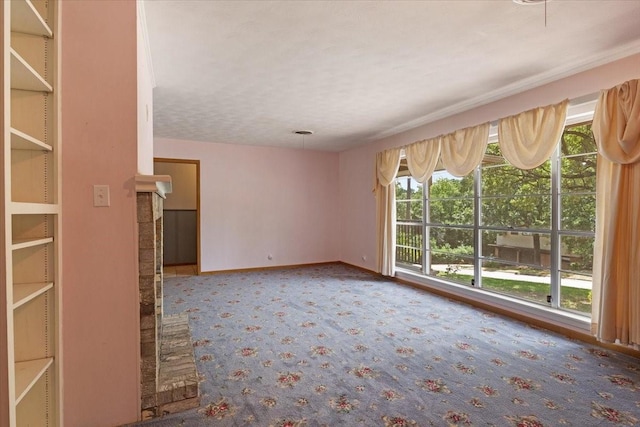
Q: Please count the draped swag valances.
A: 5